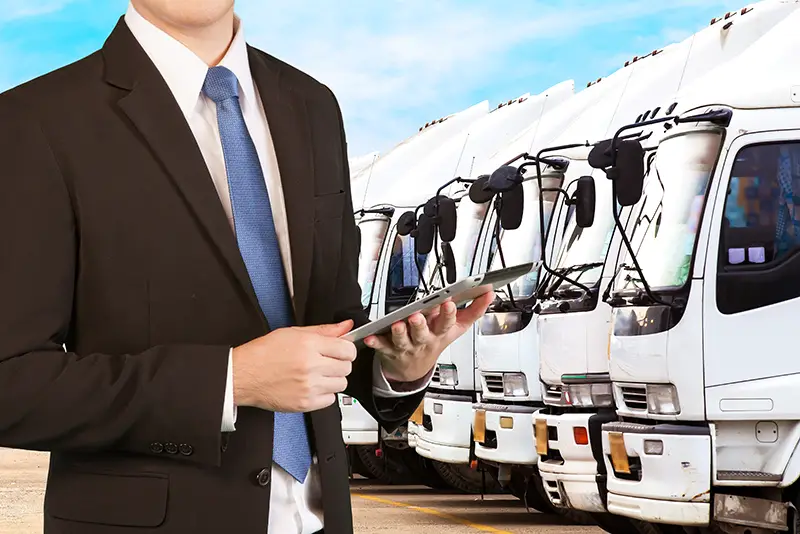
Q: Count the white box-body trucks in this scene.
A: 5